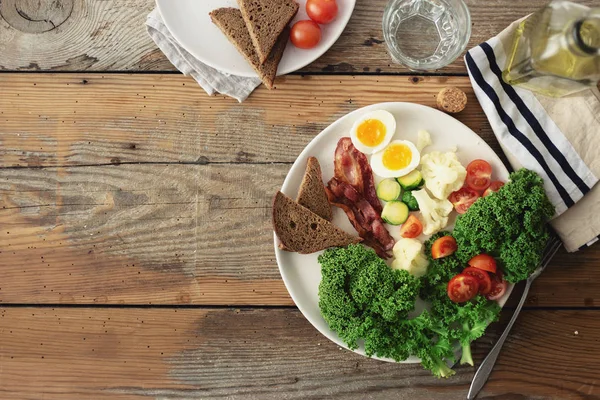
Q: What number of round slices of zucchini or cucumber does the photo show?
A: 3